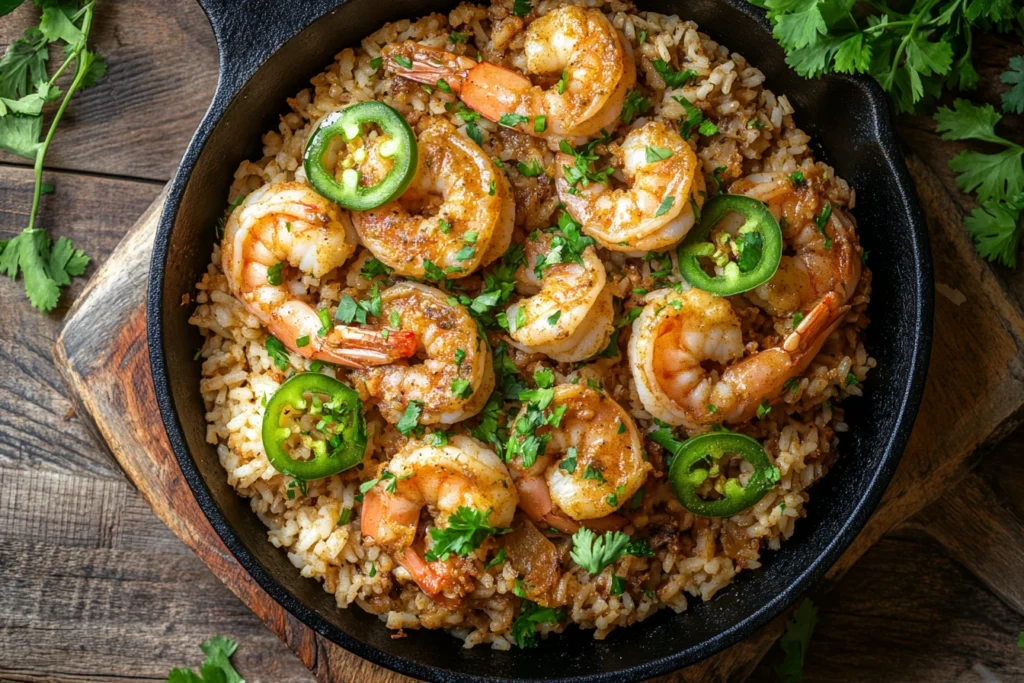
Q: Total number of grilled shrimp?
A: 10